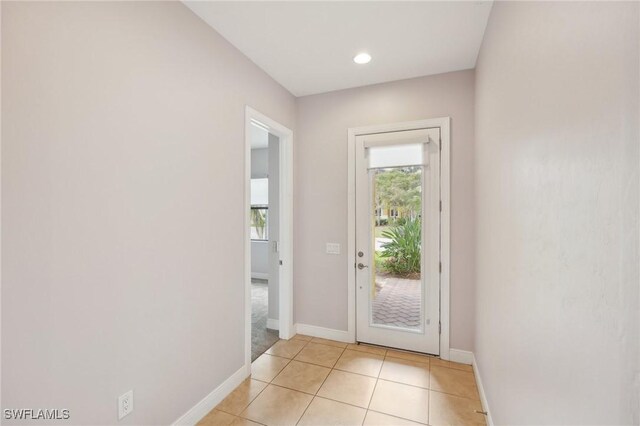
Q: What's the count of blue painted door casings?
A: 0